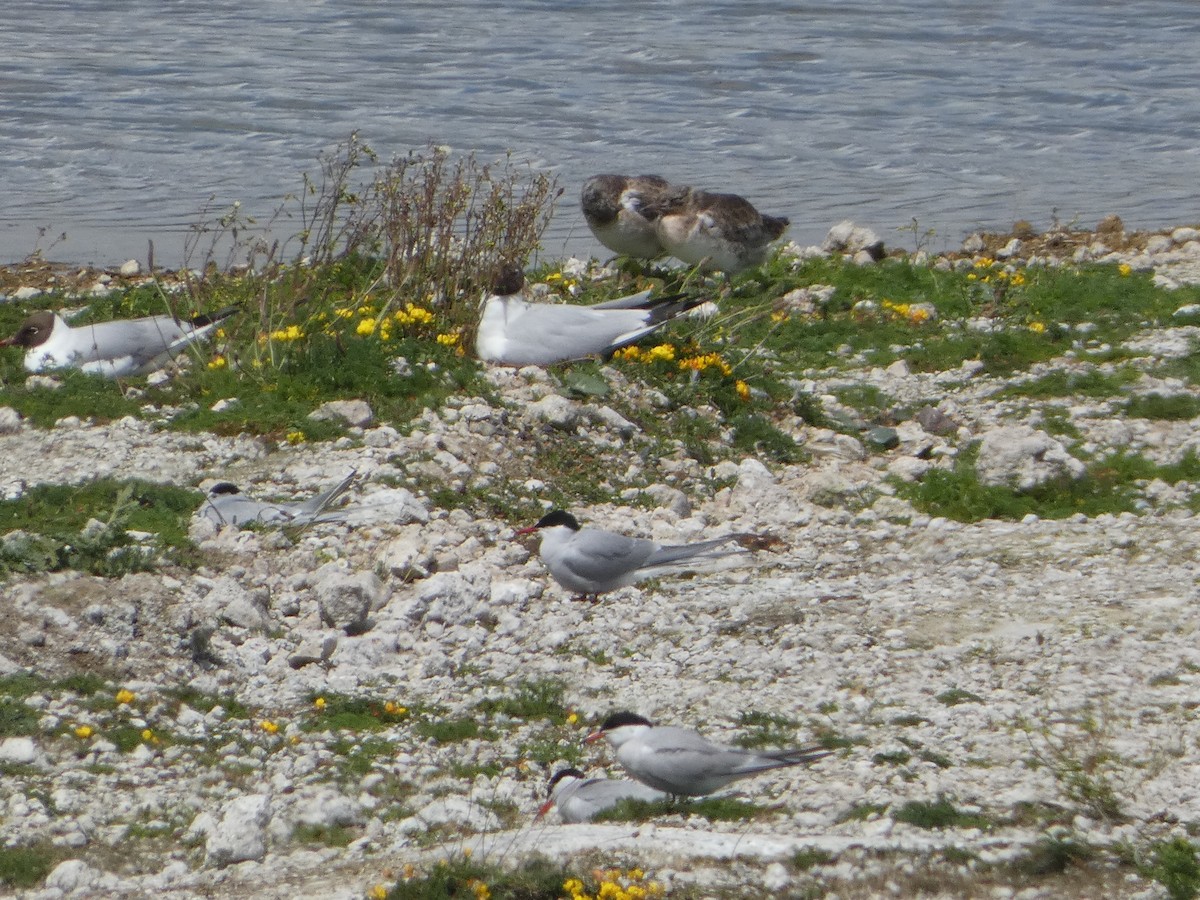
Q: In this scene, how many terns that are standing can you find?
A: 2